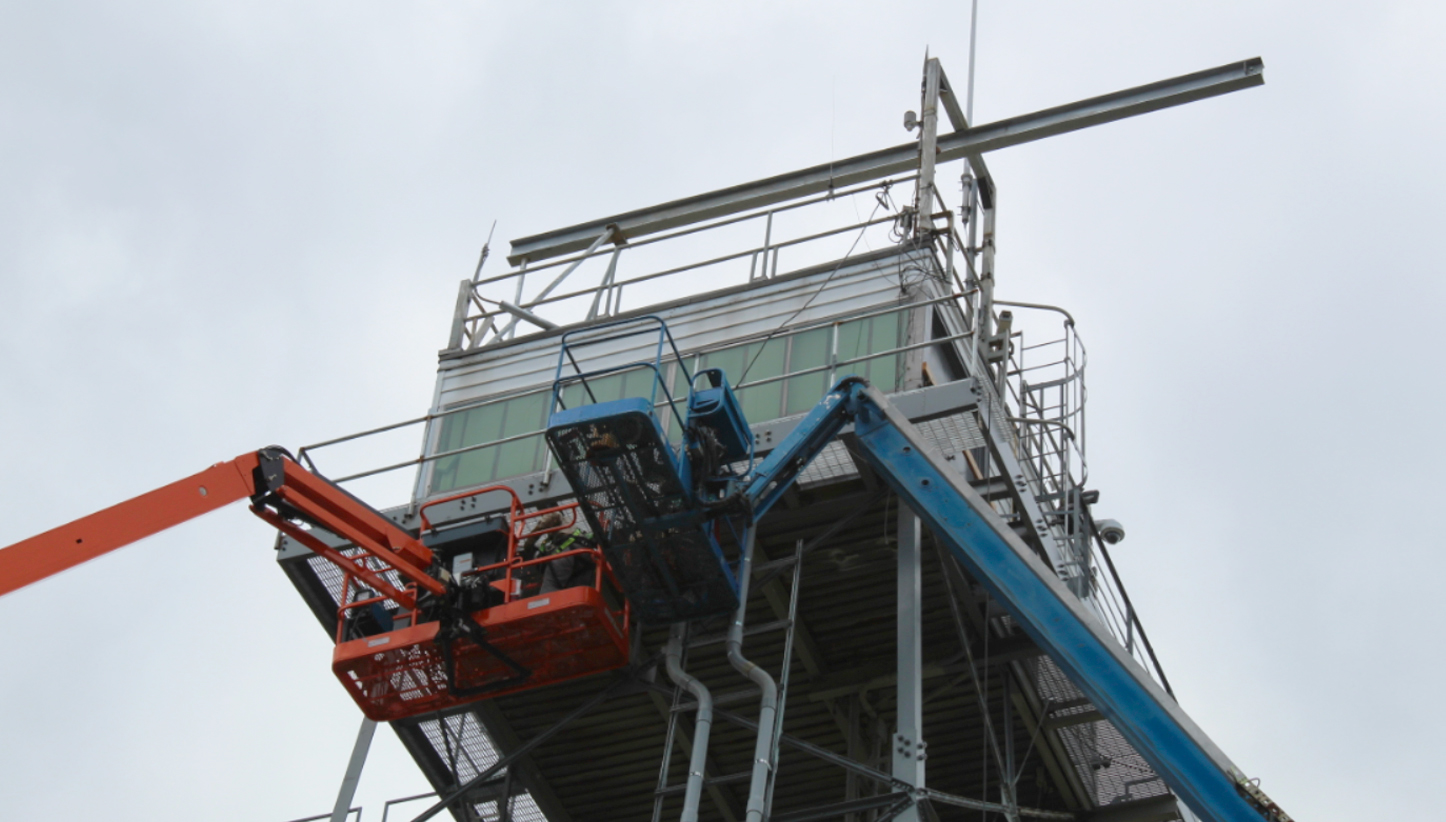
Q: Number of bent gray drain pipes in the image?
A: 2